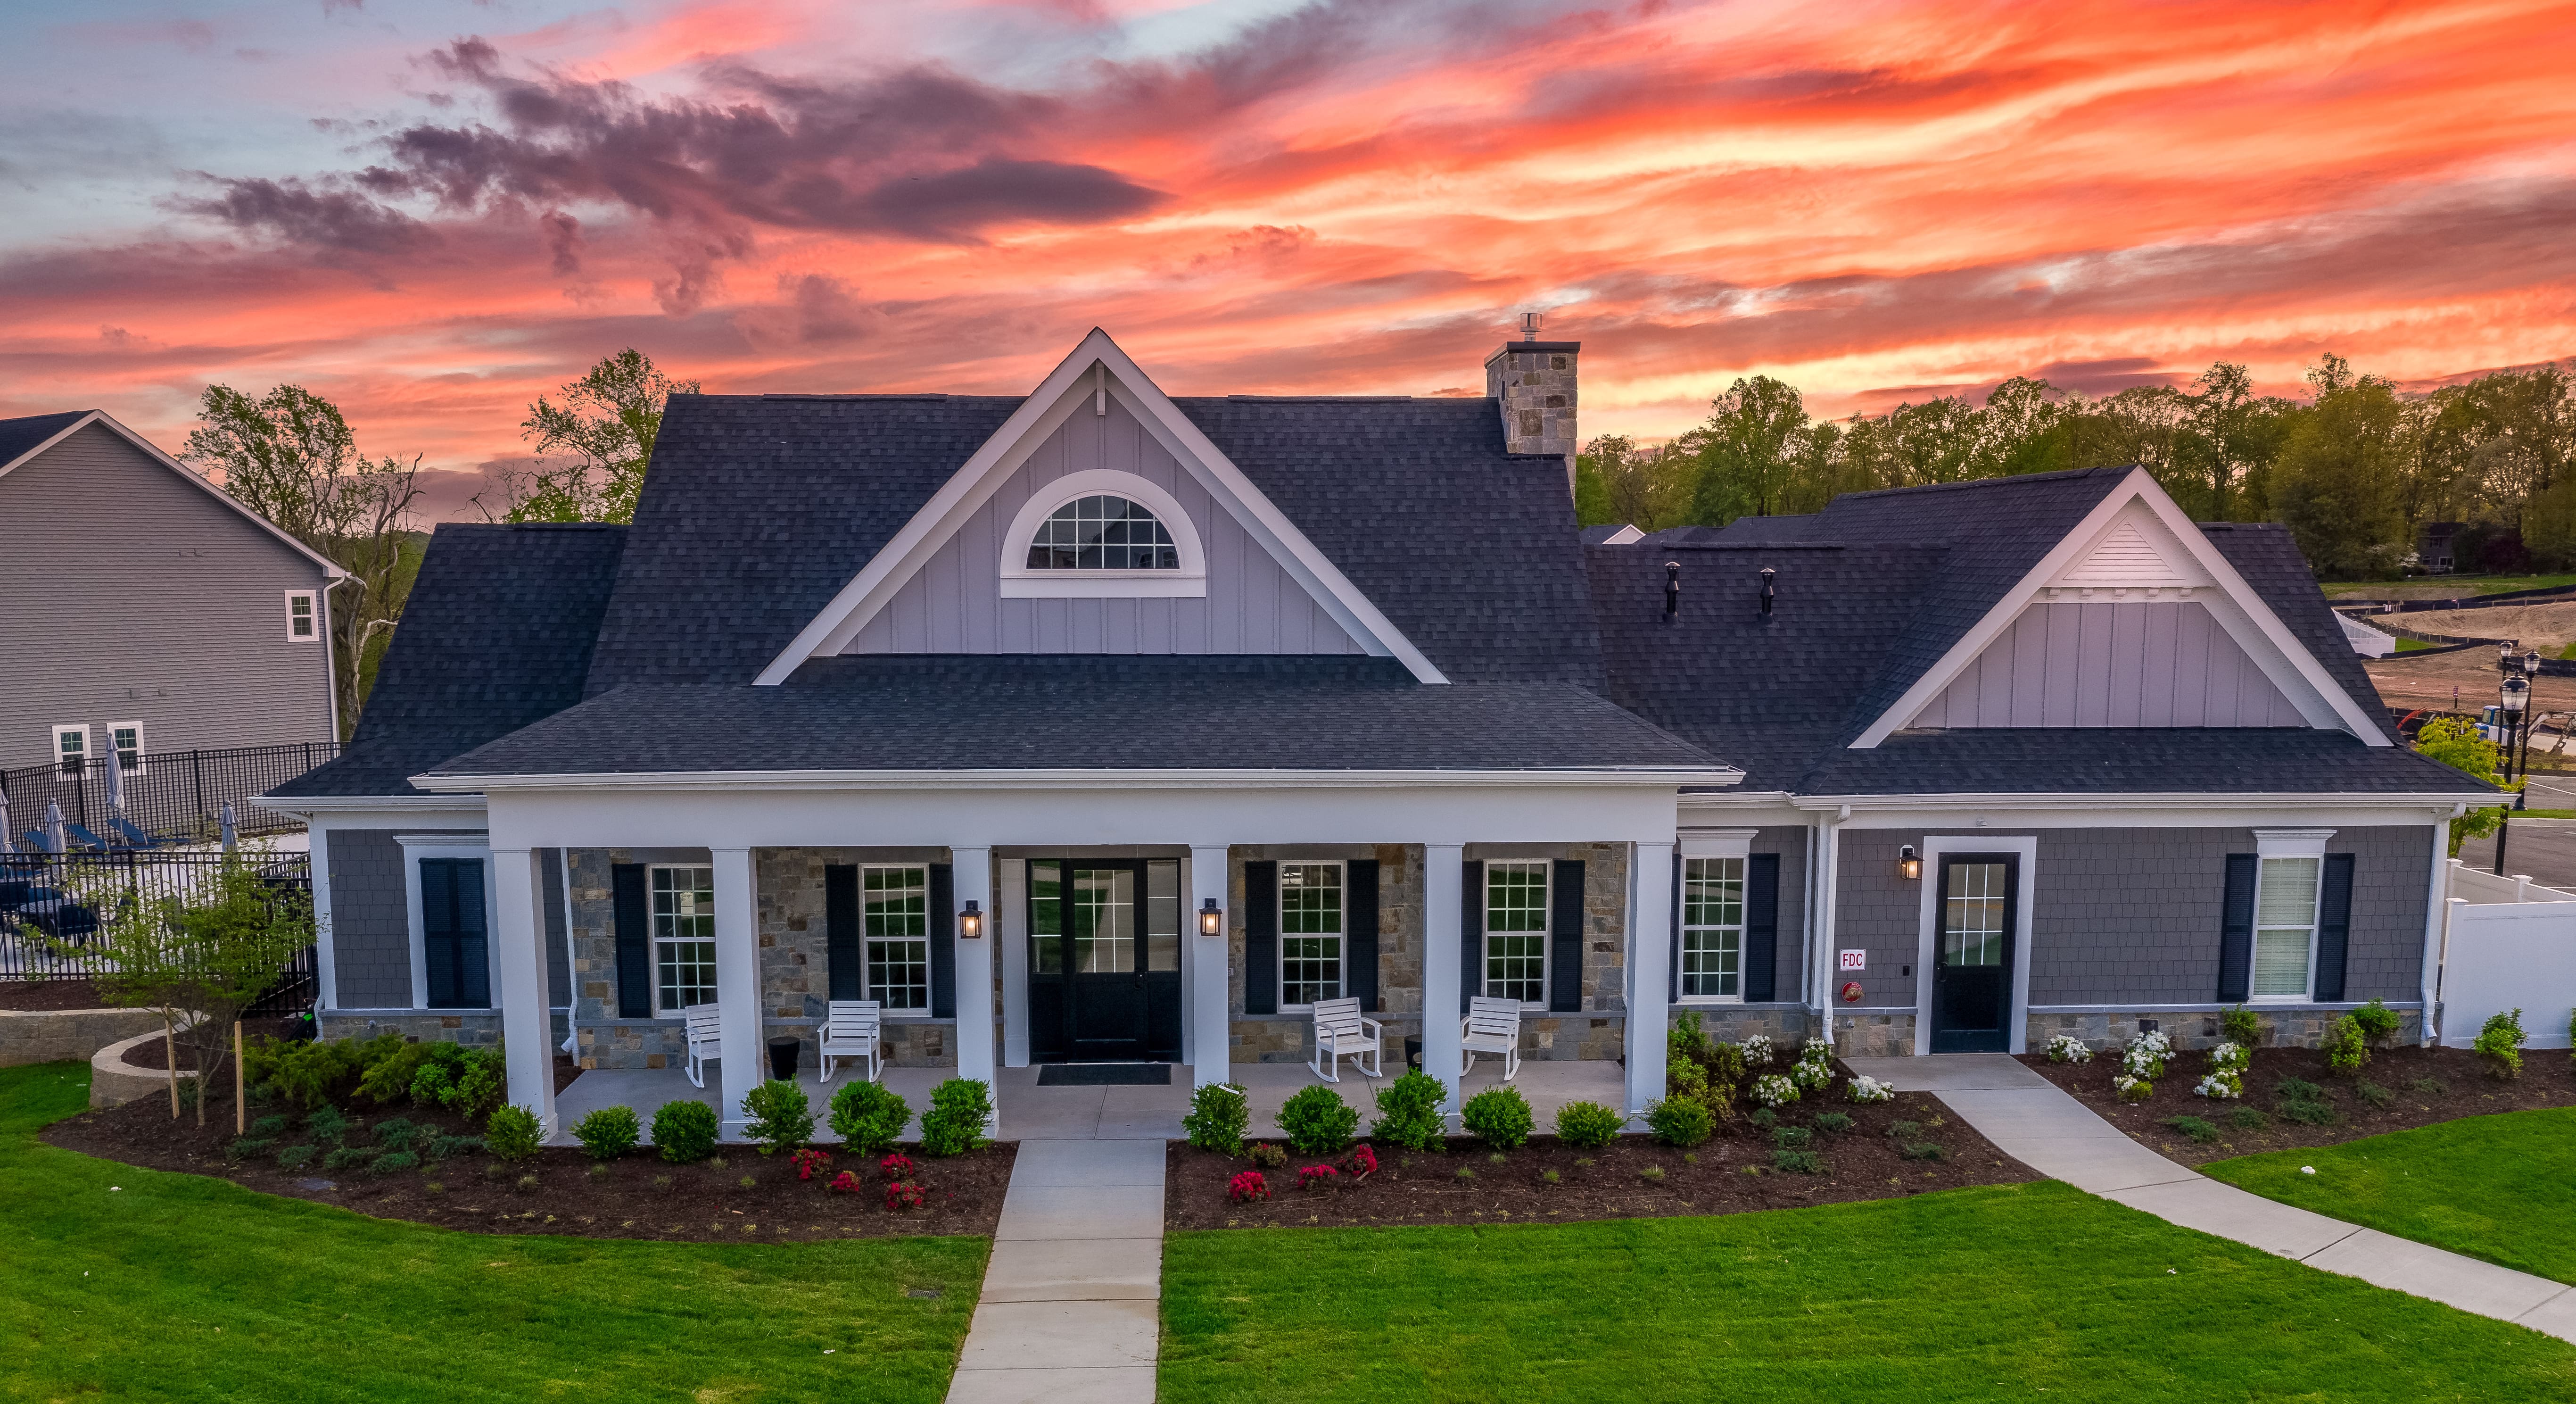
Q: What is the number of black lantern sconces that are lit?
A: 3